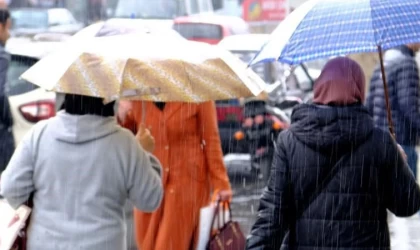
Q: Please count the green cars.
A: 0